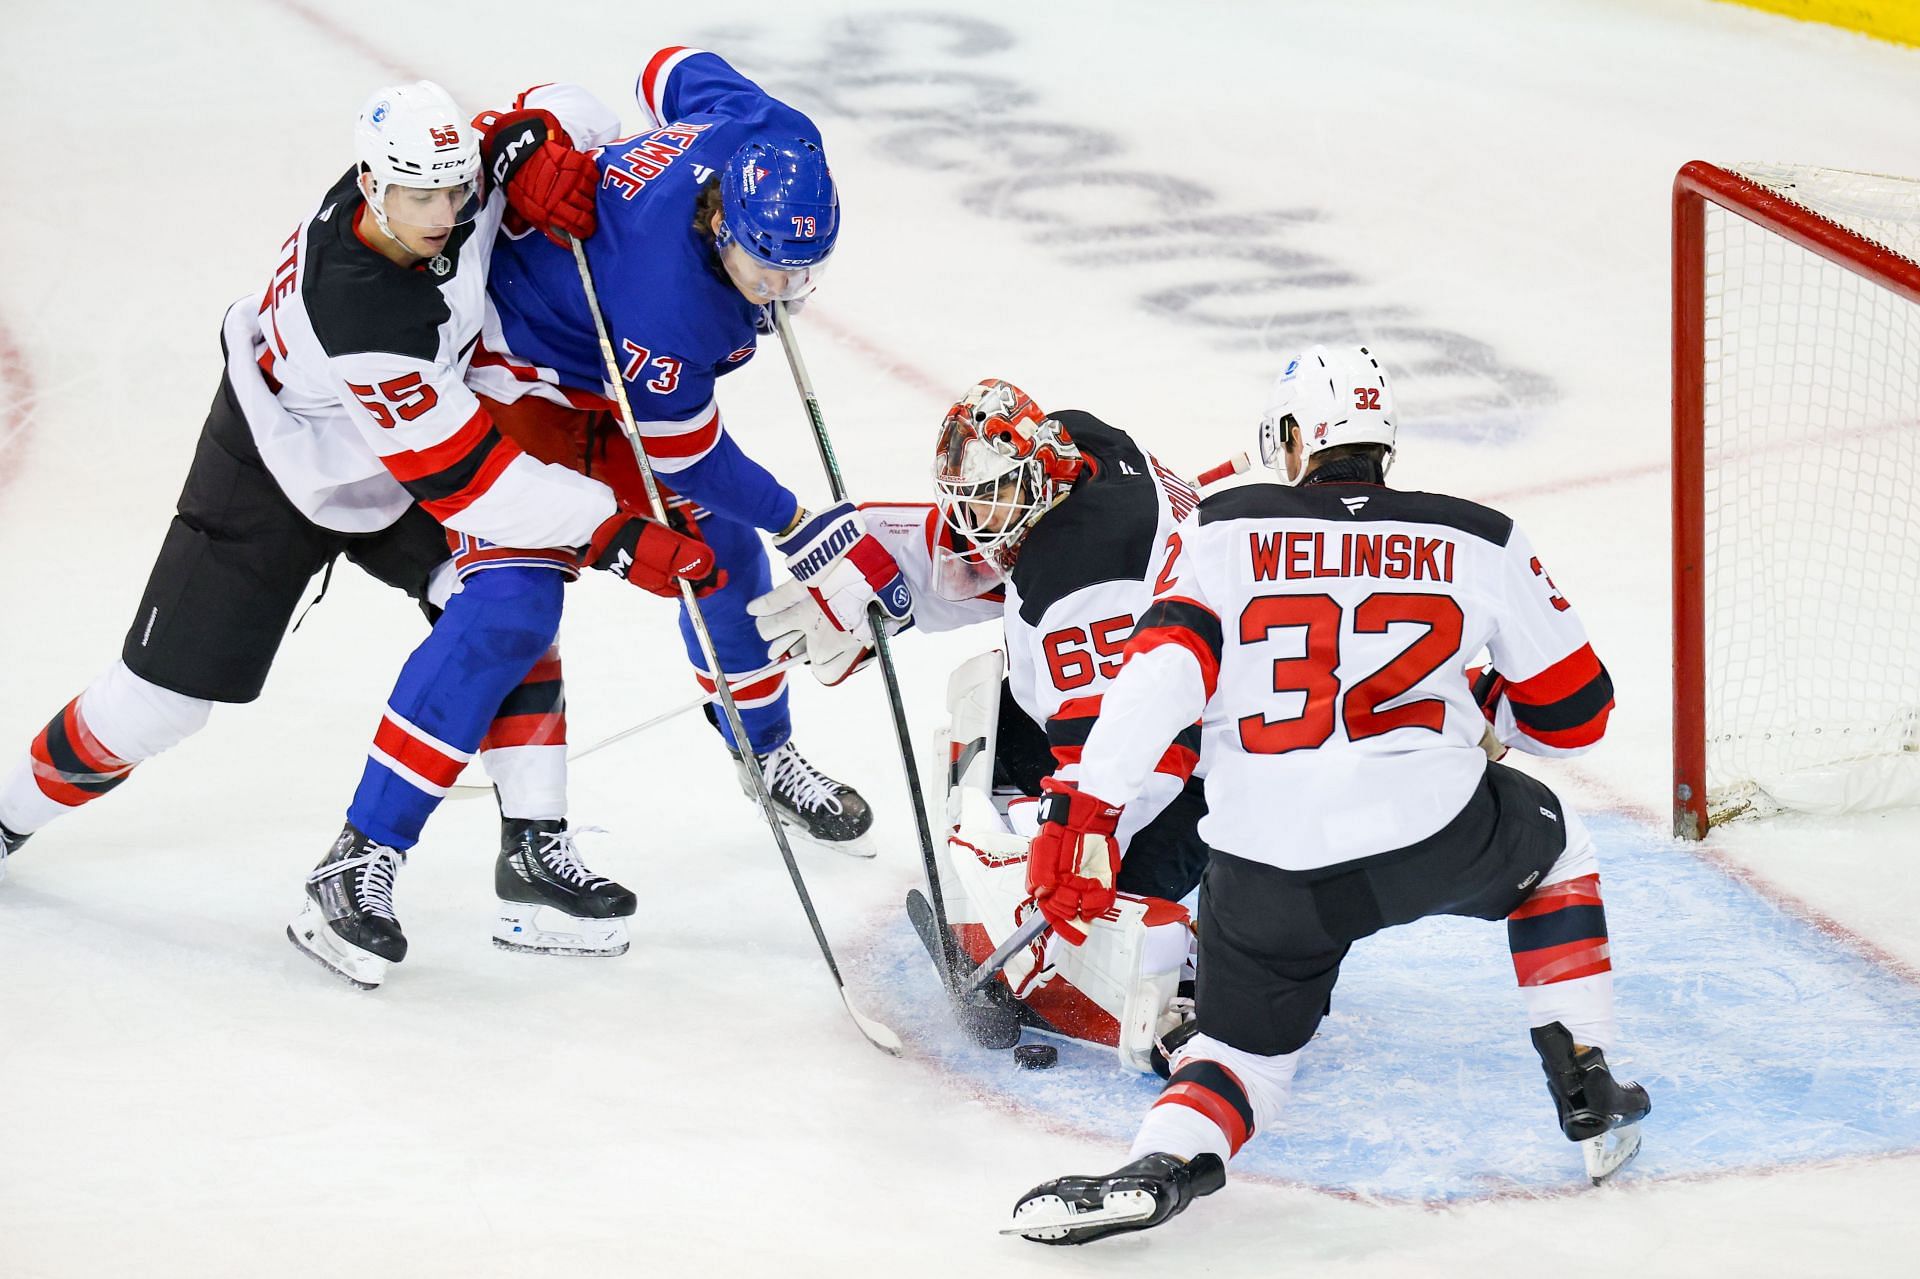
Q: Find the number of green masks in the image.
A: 0